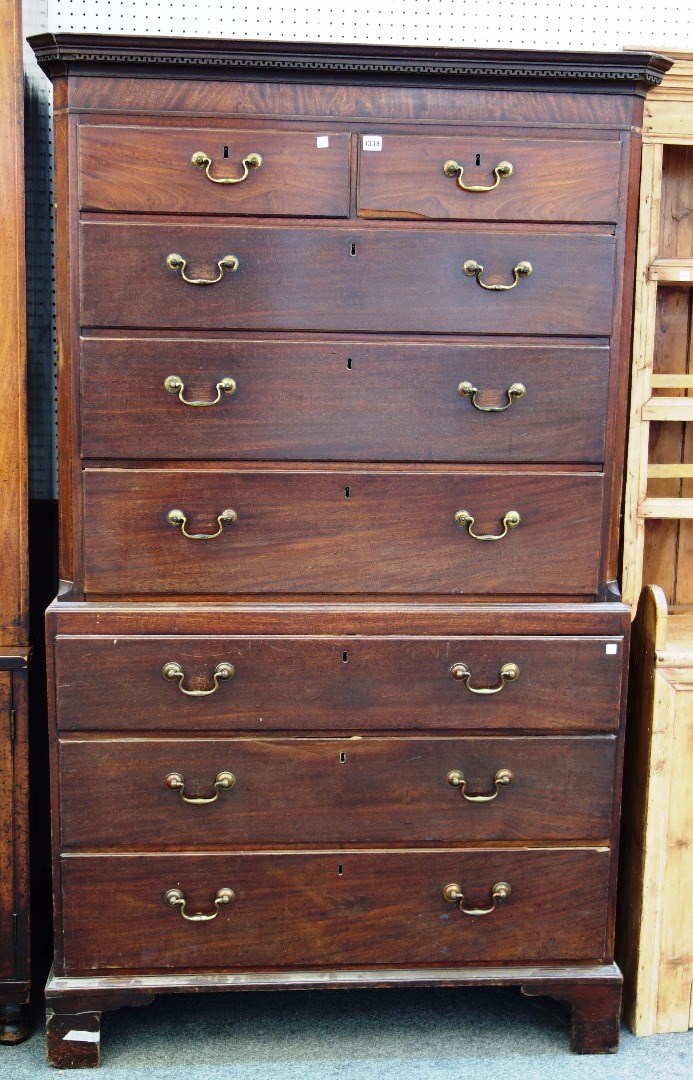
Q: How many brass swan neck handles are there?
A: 14